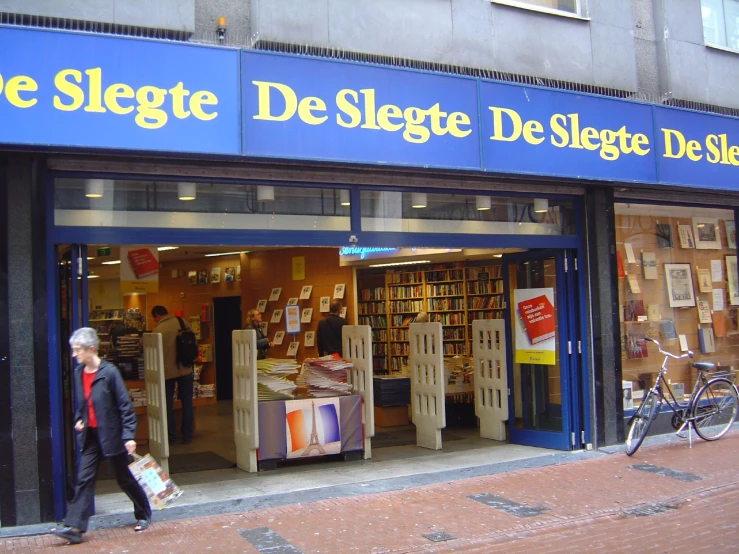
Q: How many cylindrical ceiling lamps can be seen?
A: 7